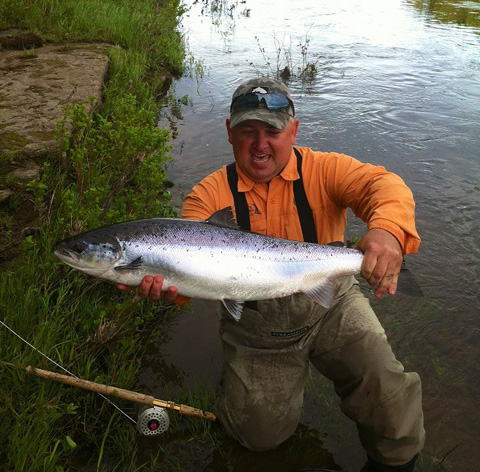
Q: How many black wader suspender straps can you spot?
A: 2